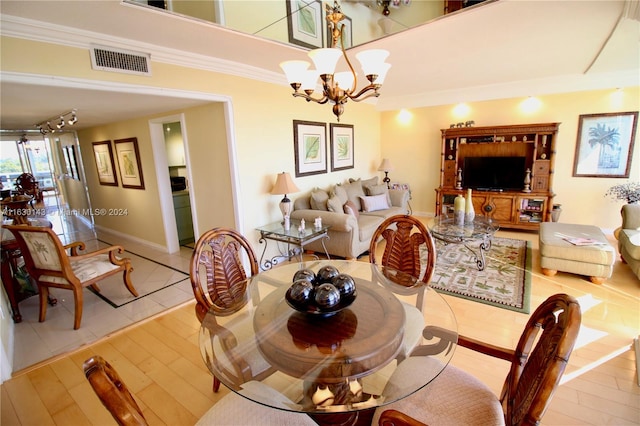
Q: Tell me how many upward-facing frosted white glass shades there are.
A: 6